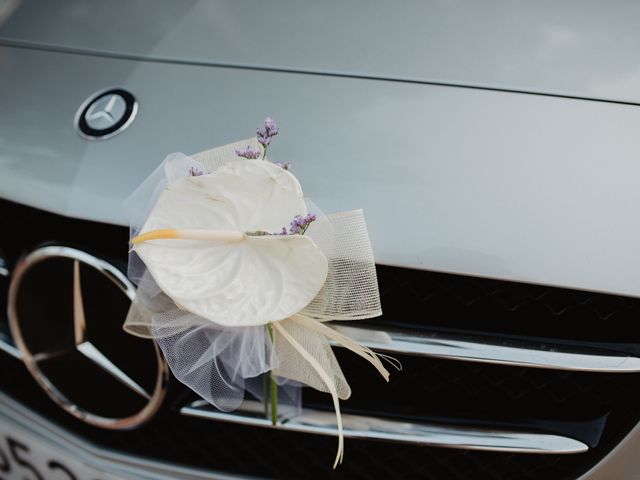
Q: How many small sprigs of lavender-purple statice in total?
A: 5